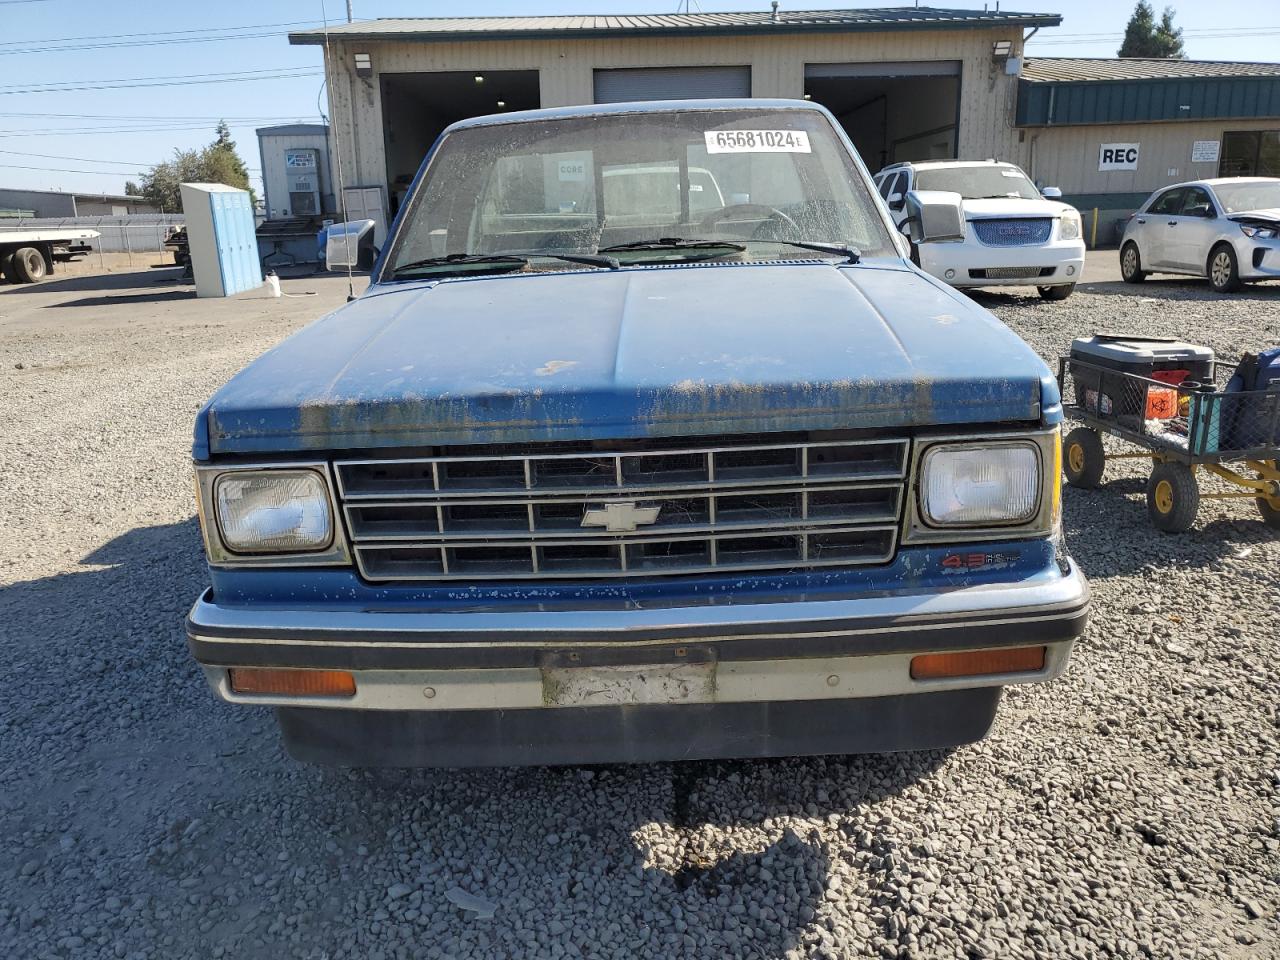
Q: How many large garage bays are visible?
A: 3